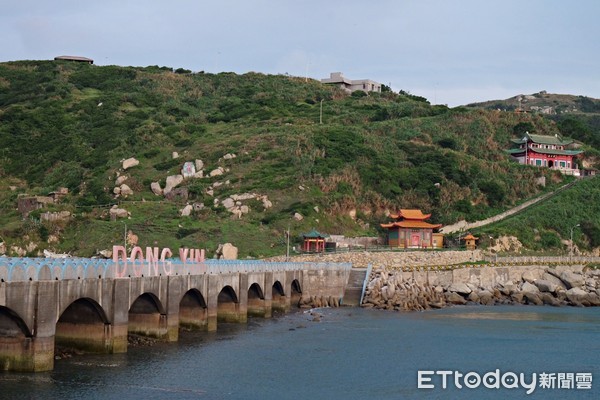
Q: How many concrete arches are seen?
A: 8